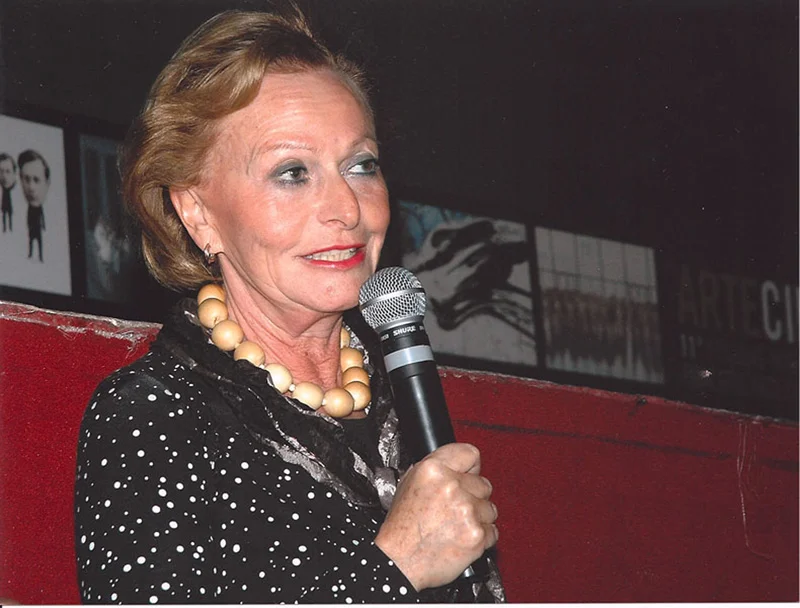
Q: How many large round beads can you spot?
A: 11